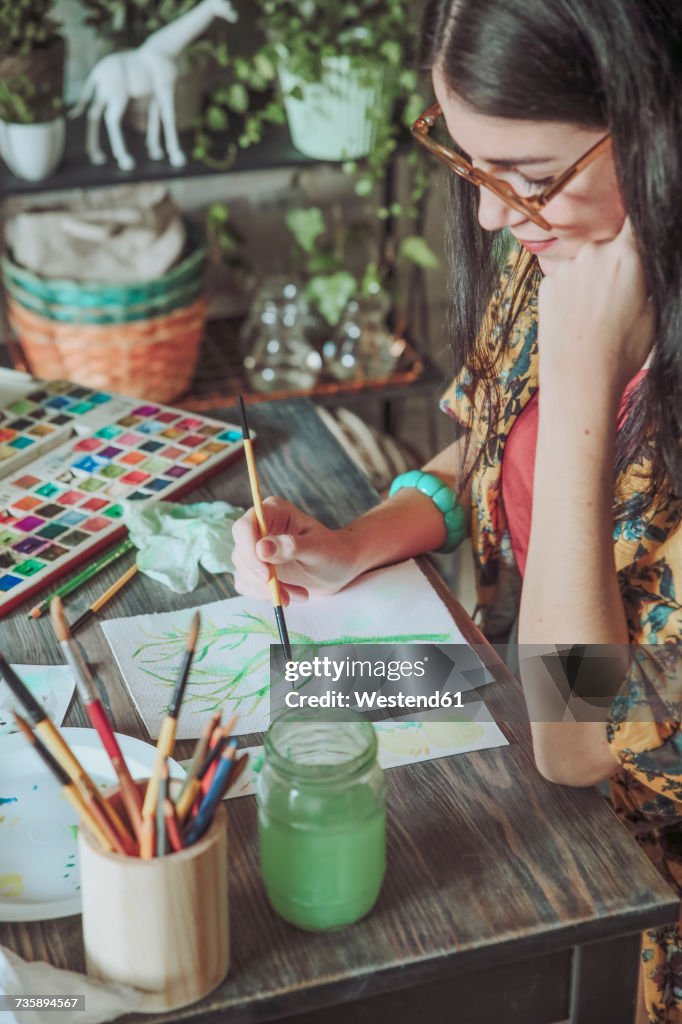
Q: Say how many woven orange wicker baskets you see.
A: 1